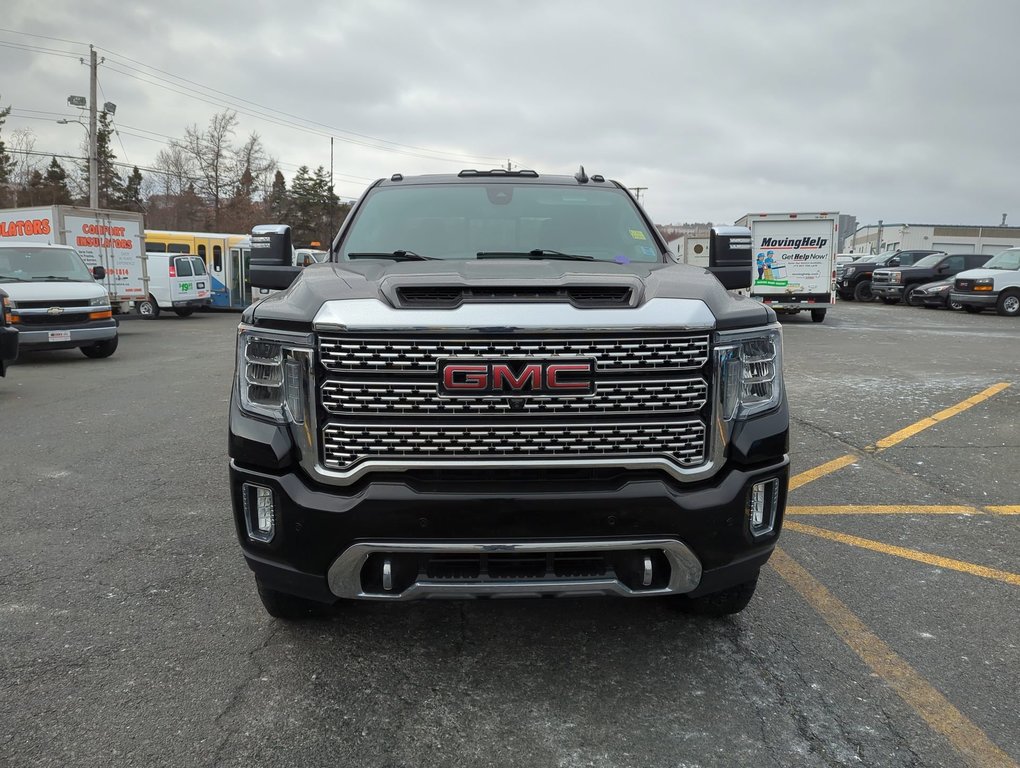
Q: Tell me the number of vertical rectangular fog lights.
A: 2